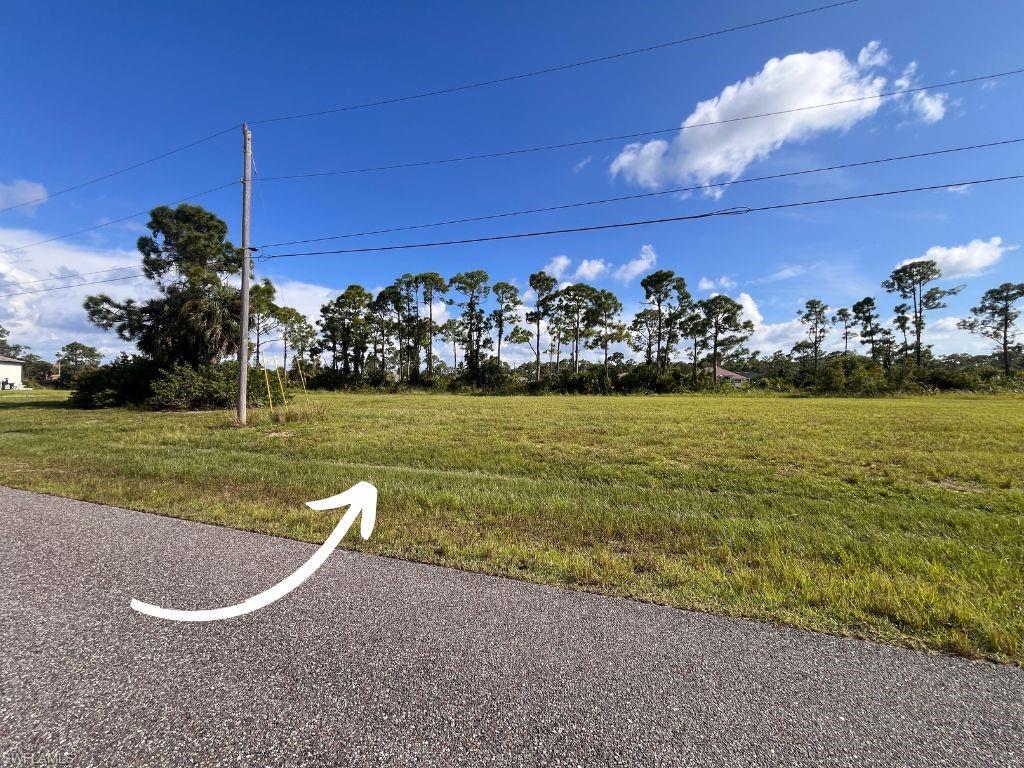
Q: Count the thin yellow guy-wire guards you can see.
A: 3